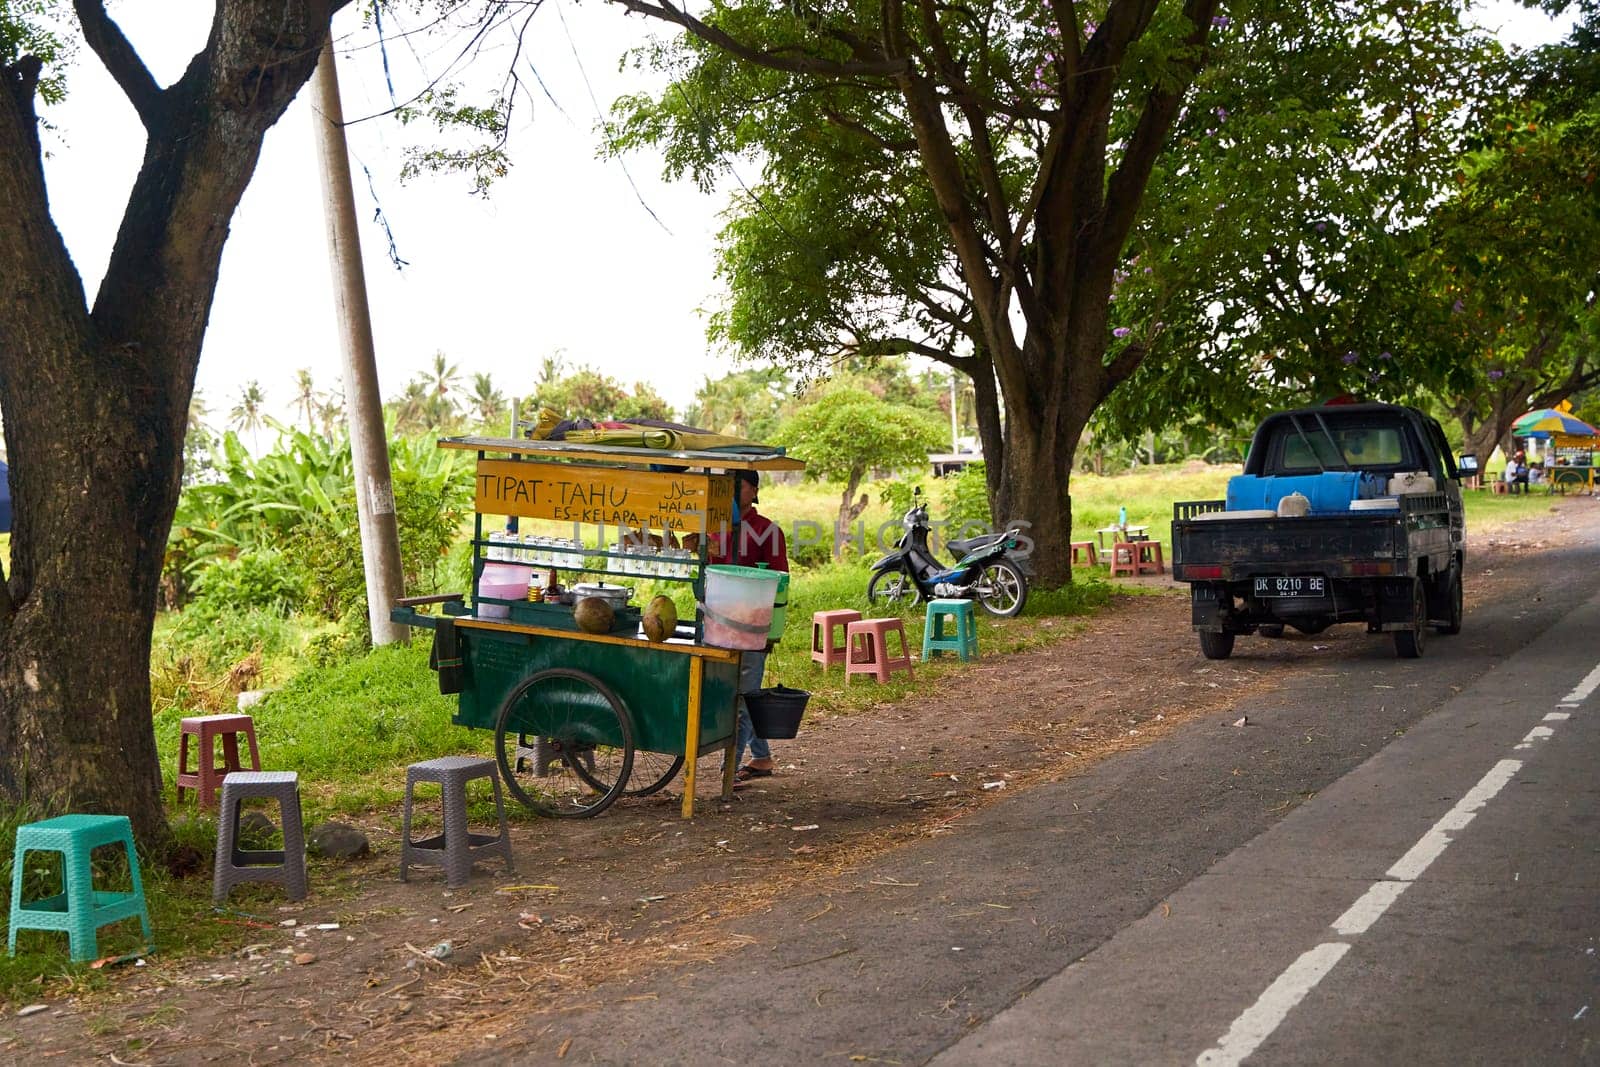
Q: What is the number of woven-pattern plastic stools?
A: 11